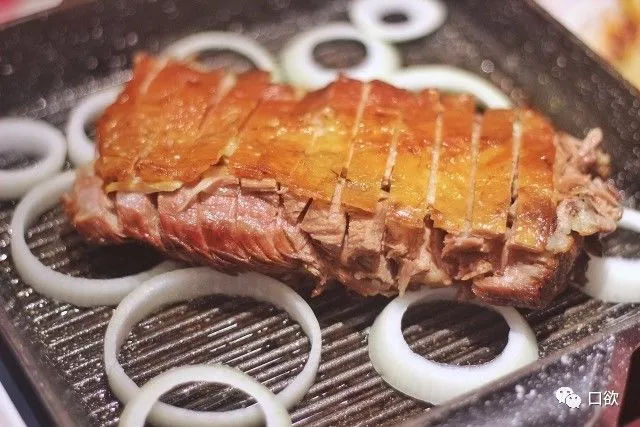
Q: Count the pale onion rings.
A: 11